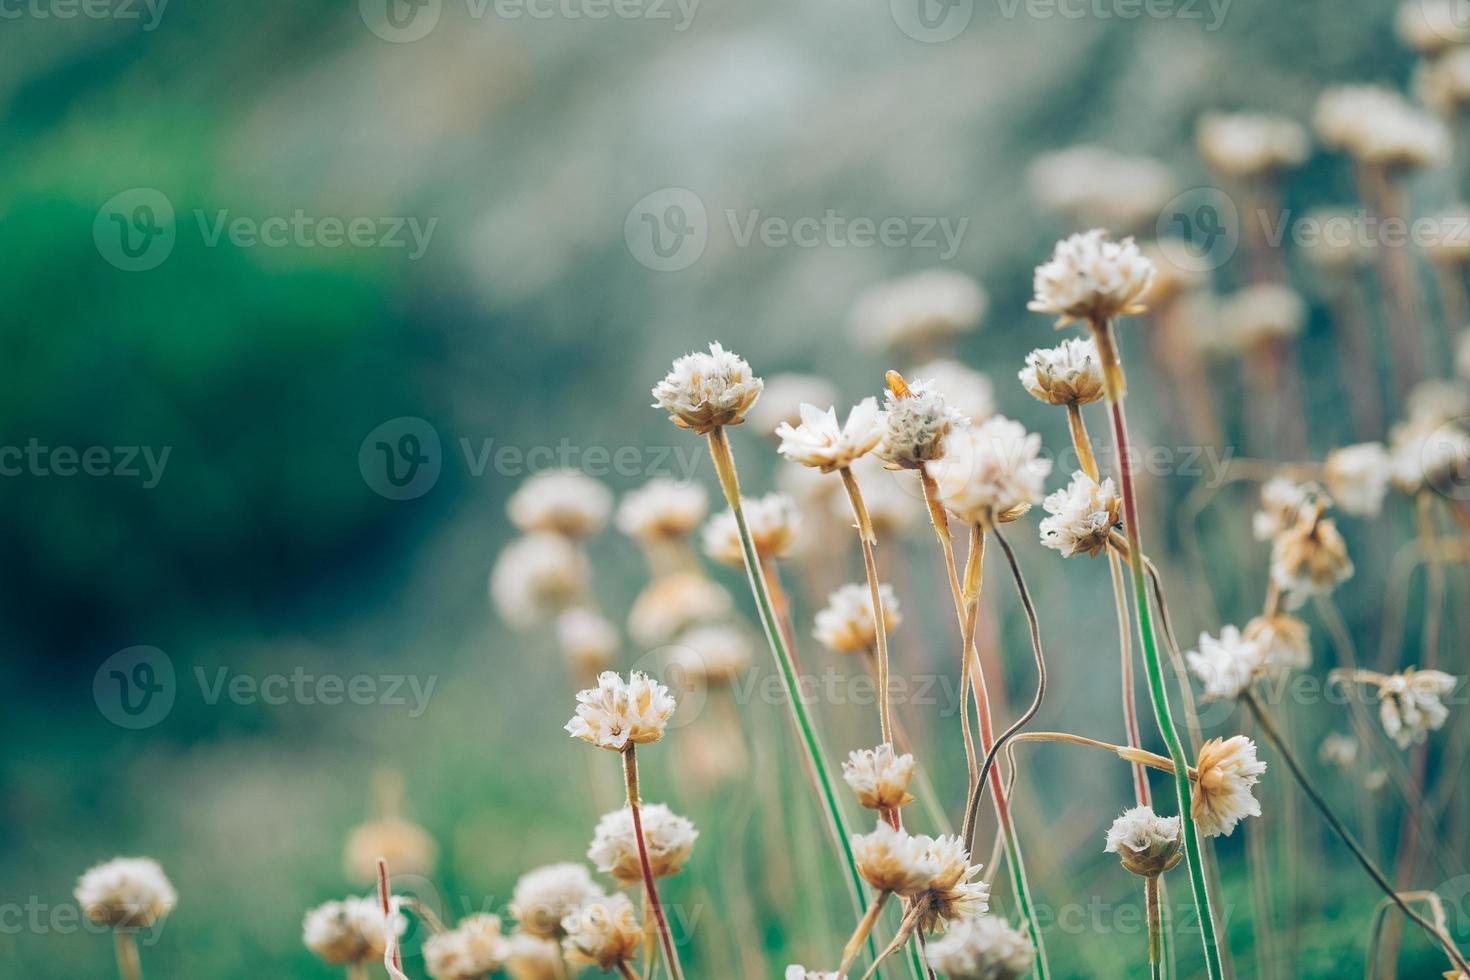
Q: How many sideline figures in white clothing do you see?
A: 0